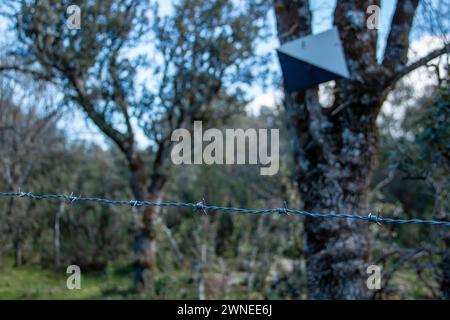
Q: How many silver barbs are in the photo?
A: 6